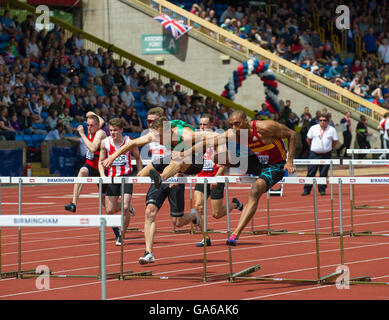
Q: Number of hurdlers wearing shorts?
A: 6